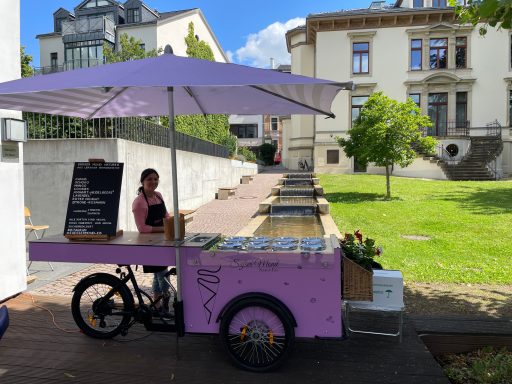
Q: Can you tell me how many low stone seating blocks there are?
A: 3